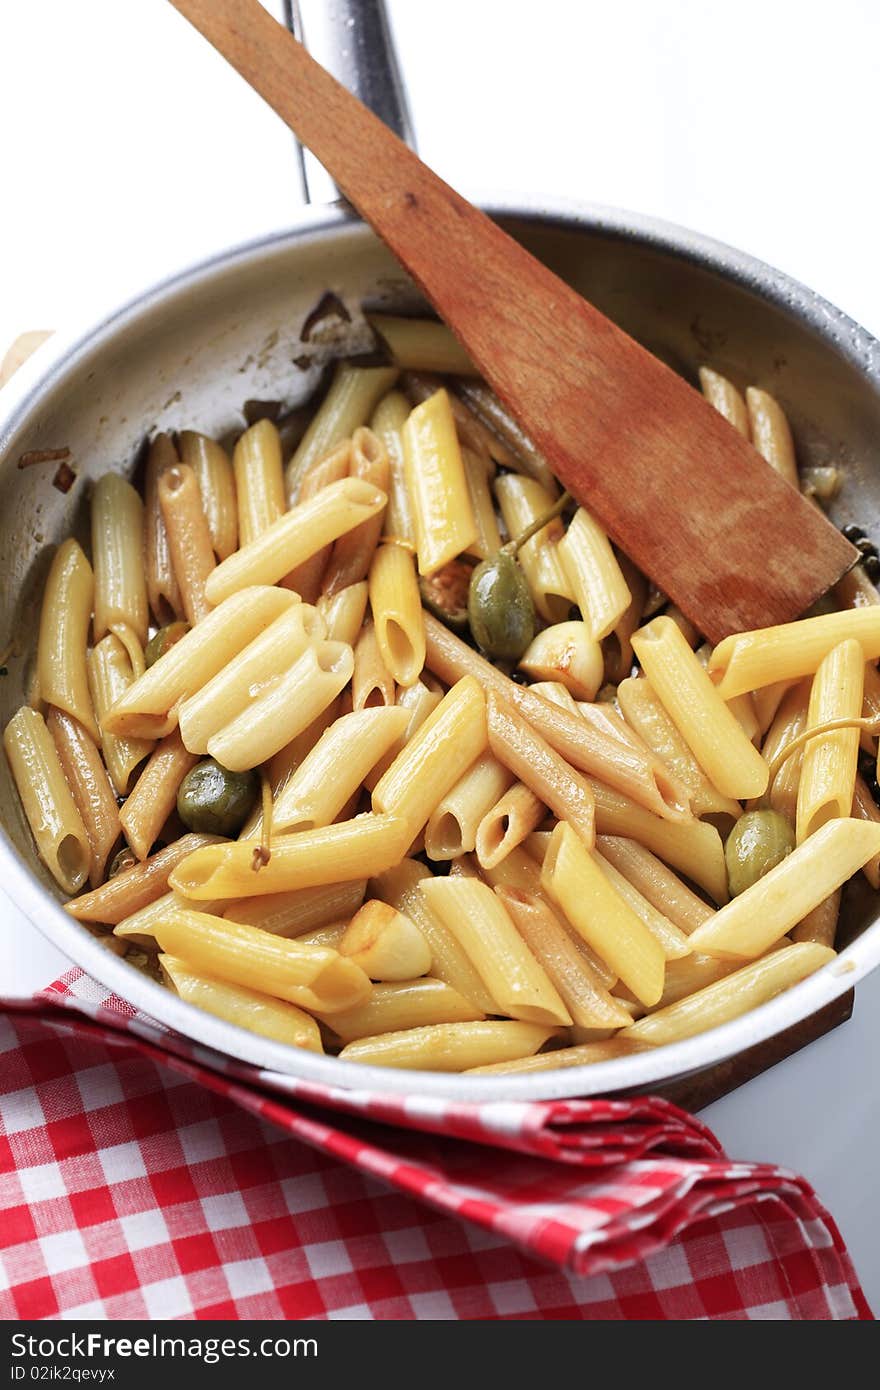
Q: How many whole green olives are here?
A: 3